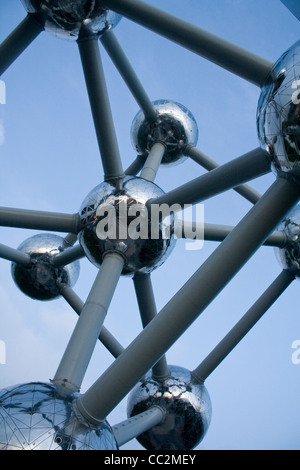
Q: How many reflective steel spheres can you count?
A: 8